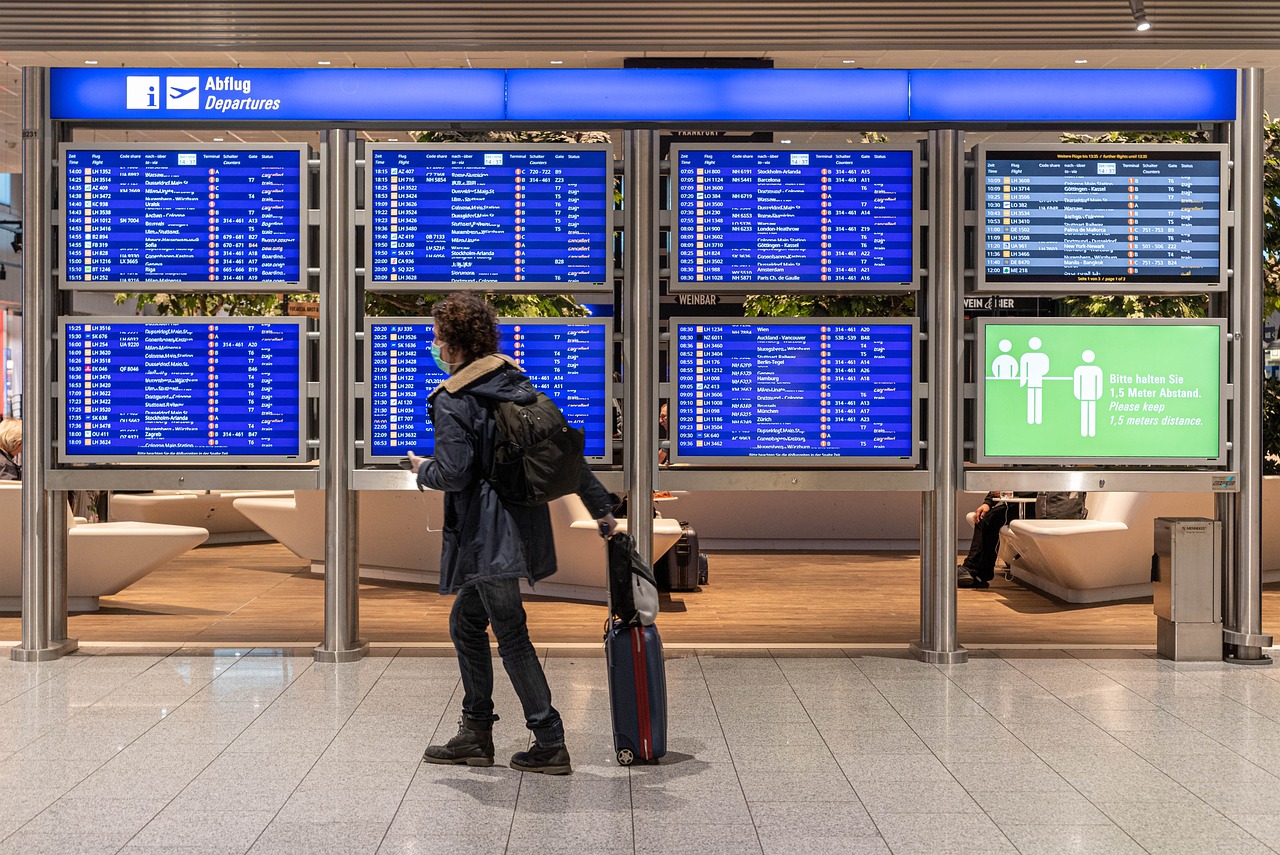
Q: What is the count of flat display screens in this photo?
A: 8